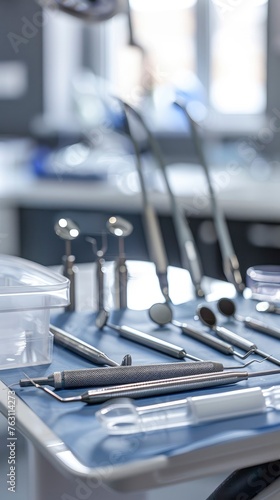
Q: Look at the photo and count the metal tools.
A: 14